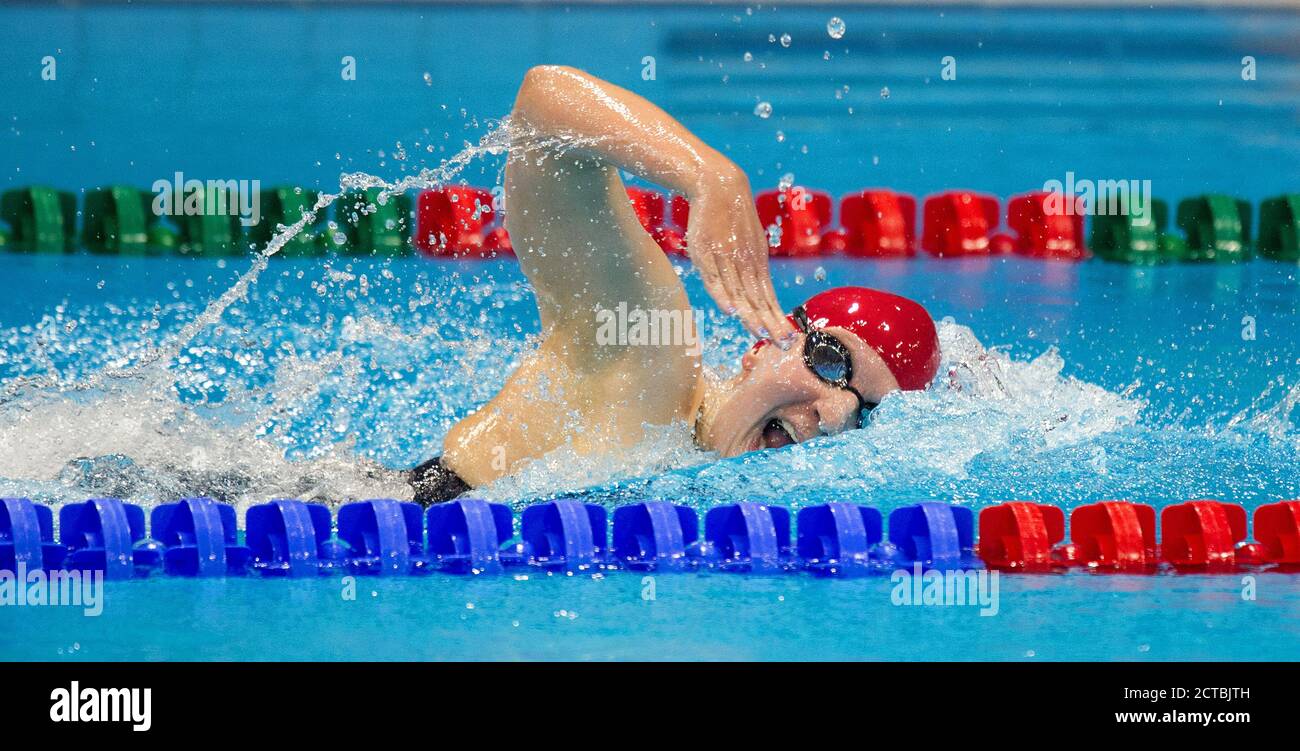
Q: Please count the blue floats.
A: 11